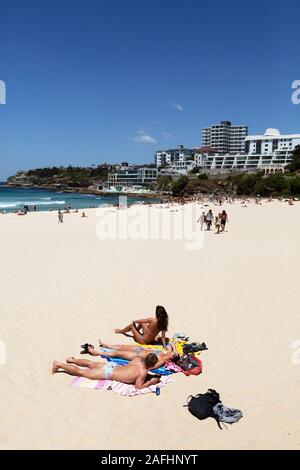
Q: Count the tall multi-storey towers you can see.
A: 1